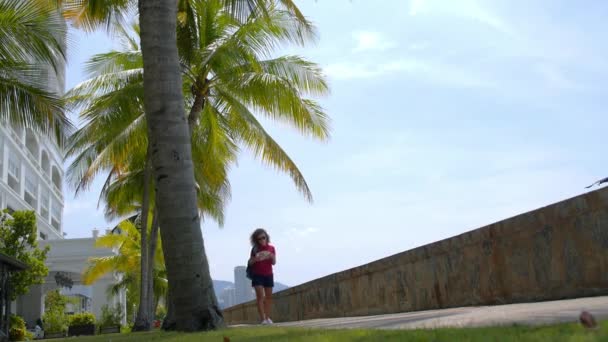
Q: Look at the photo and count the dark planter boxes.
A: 3